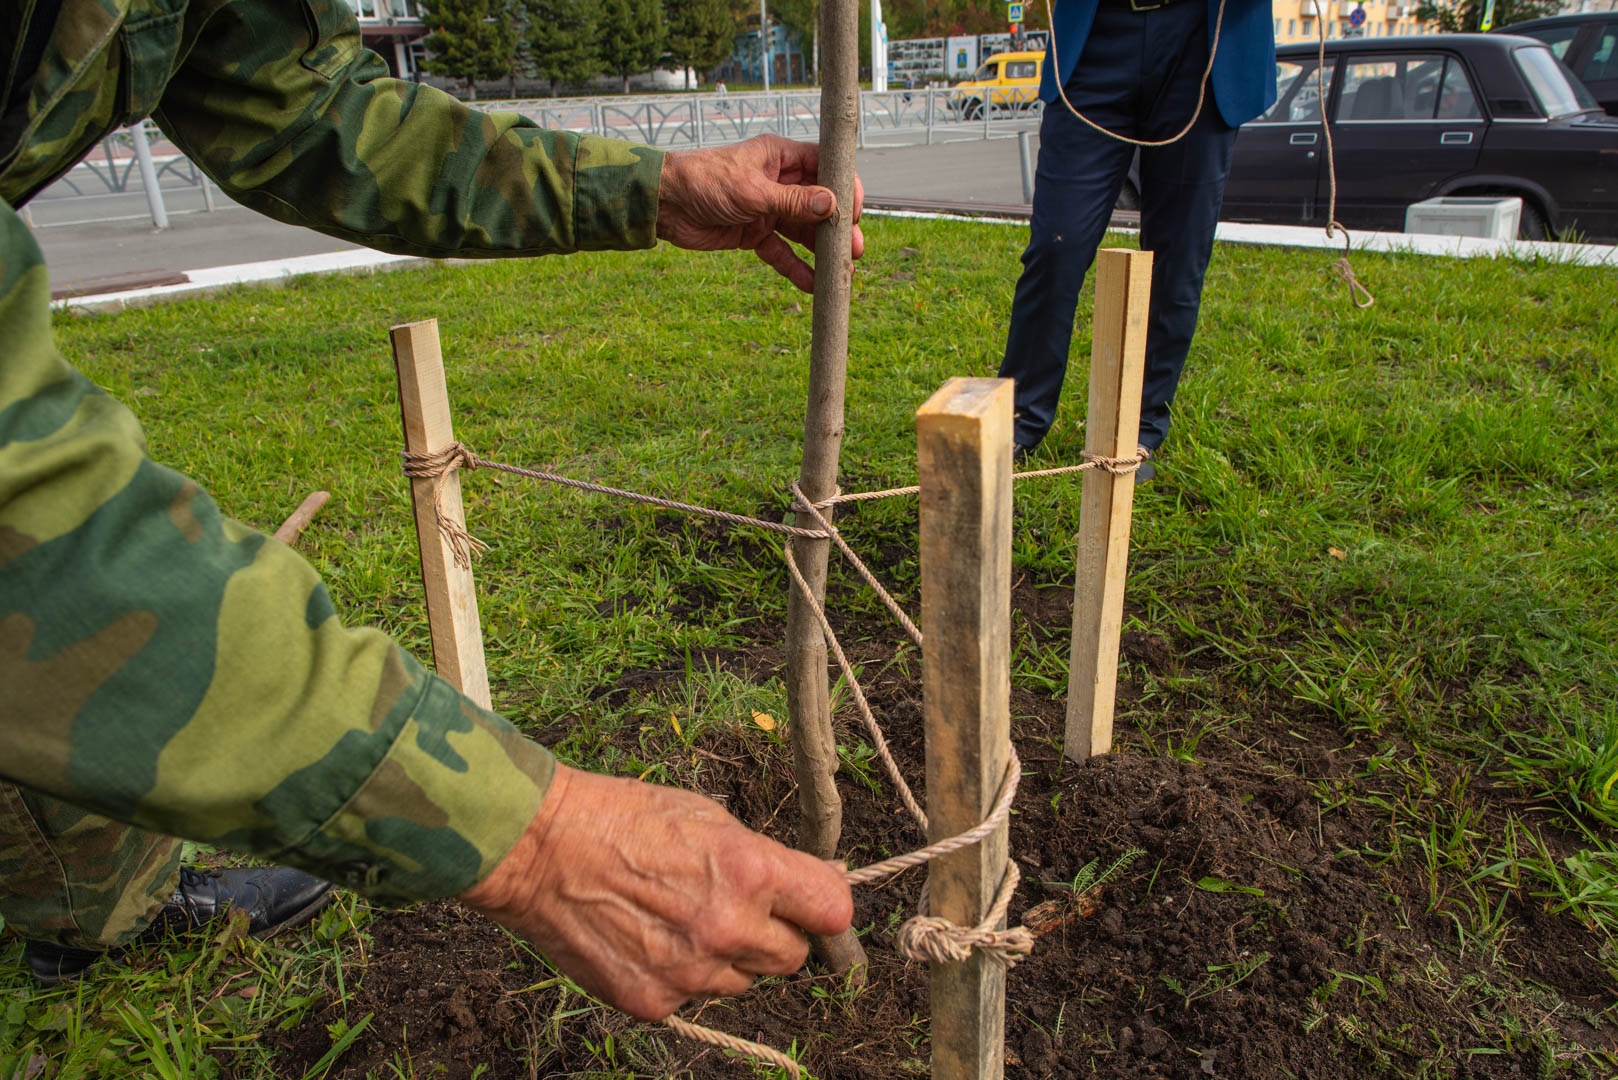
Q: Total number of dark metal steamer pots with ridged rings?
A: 0